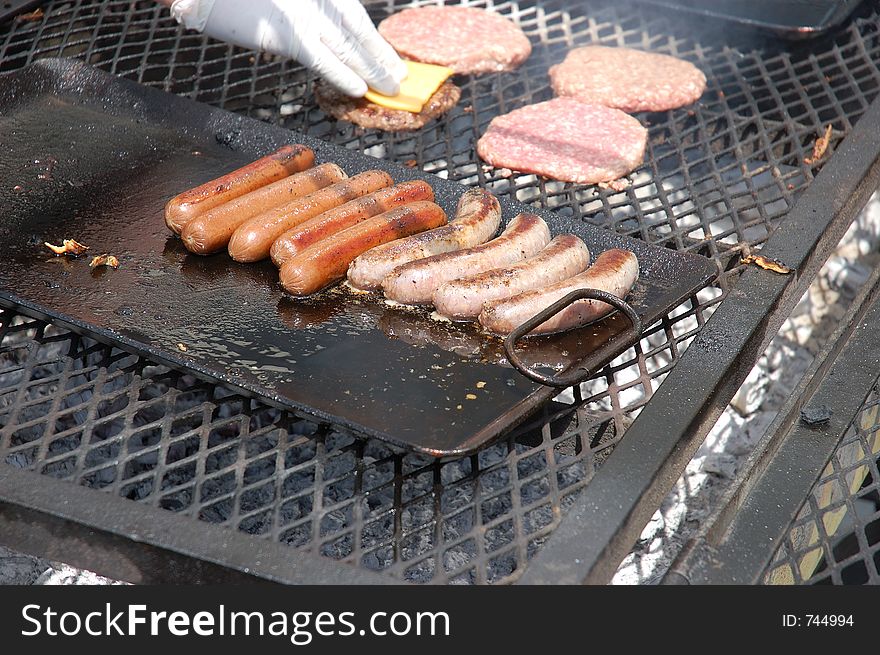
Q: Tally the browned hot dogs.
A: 5